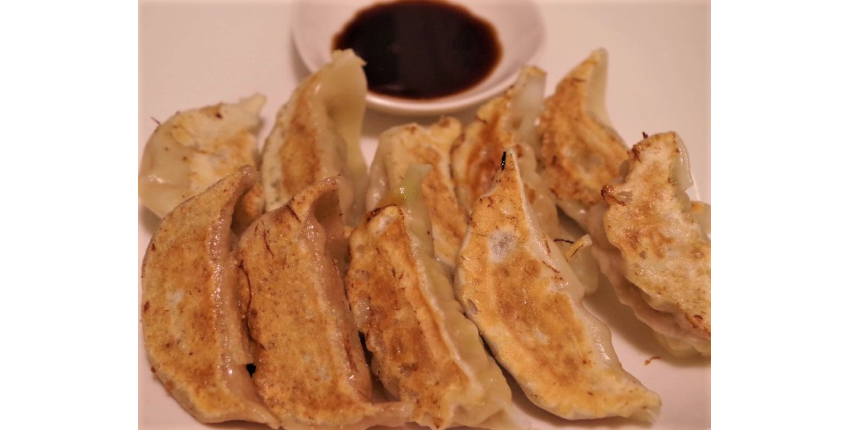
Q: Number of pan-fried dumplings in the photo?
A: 10